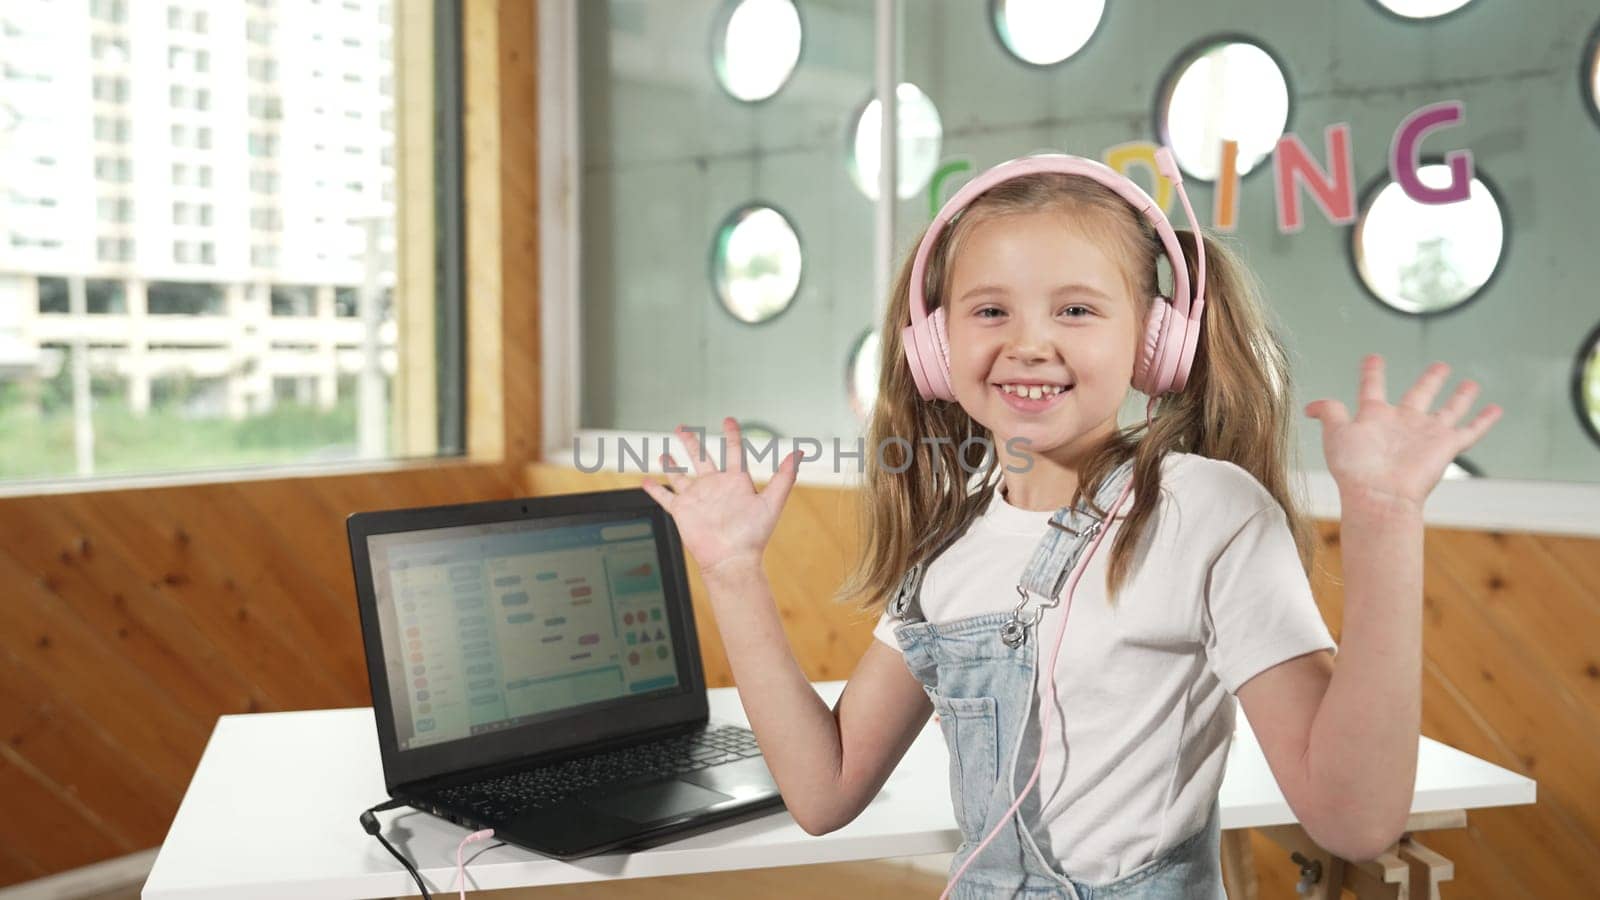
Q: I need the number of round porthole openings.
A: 12